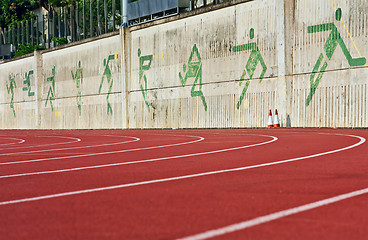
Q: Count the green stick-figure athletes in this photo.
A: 9